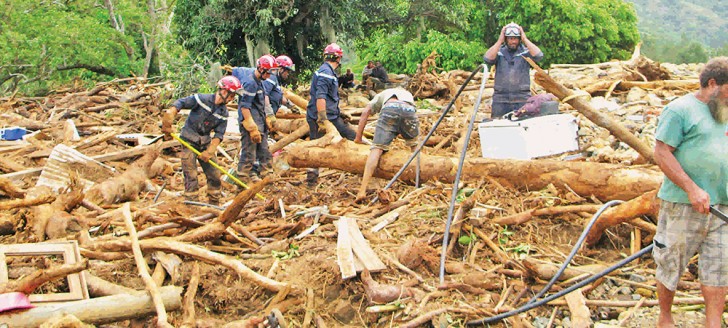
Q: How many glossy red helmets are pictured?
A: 4